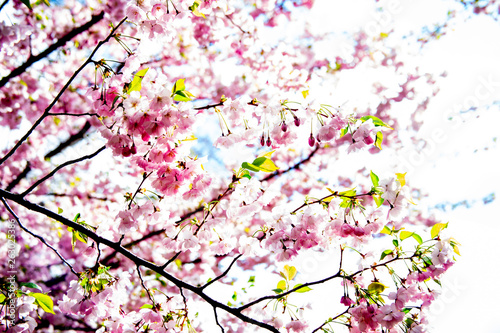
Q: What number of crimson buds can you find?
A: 5